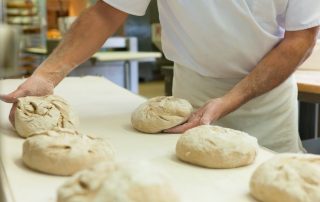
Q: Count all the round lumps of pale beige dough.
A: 6